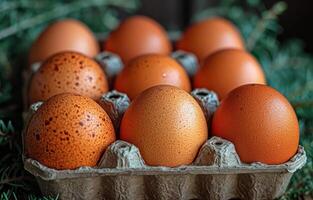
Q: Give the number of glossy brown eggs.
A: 9